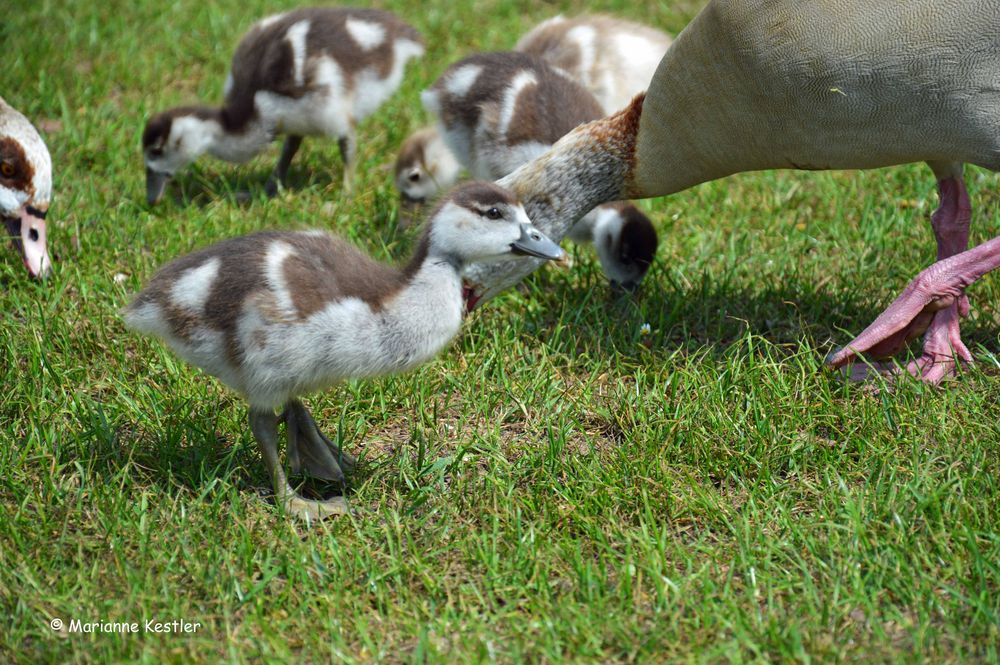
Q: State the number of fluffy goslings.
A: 4